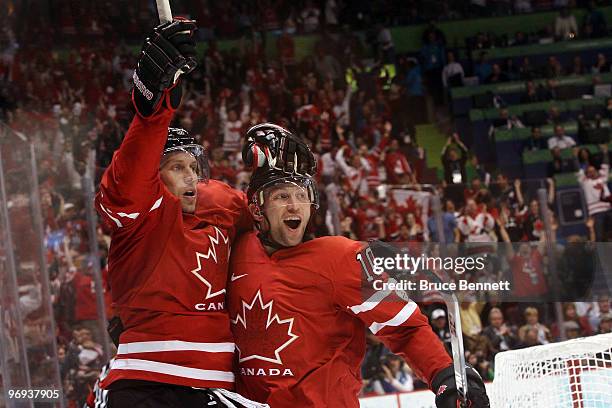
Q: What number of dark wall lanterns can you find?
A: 0